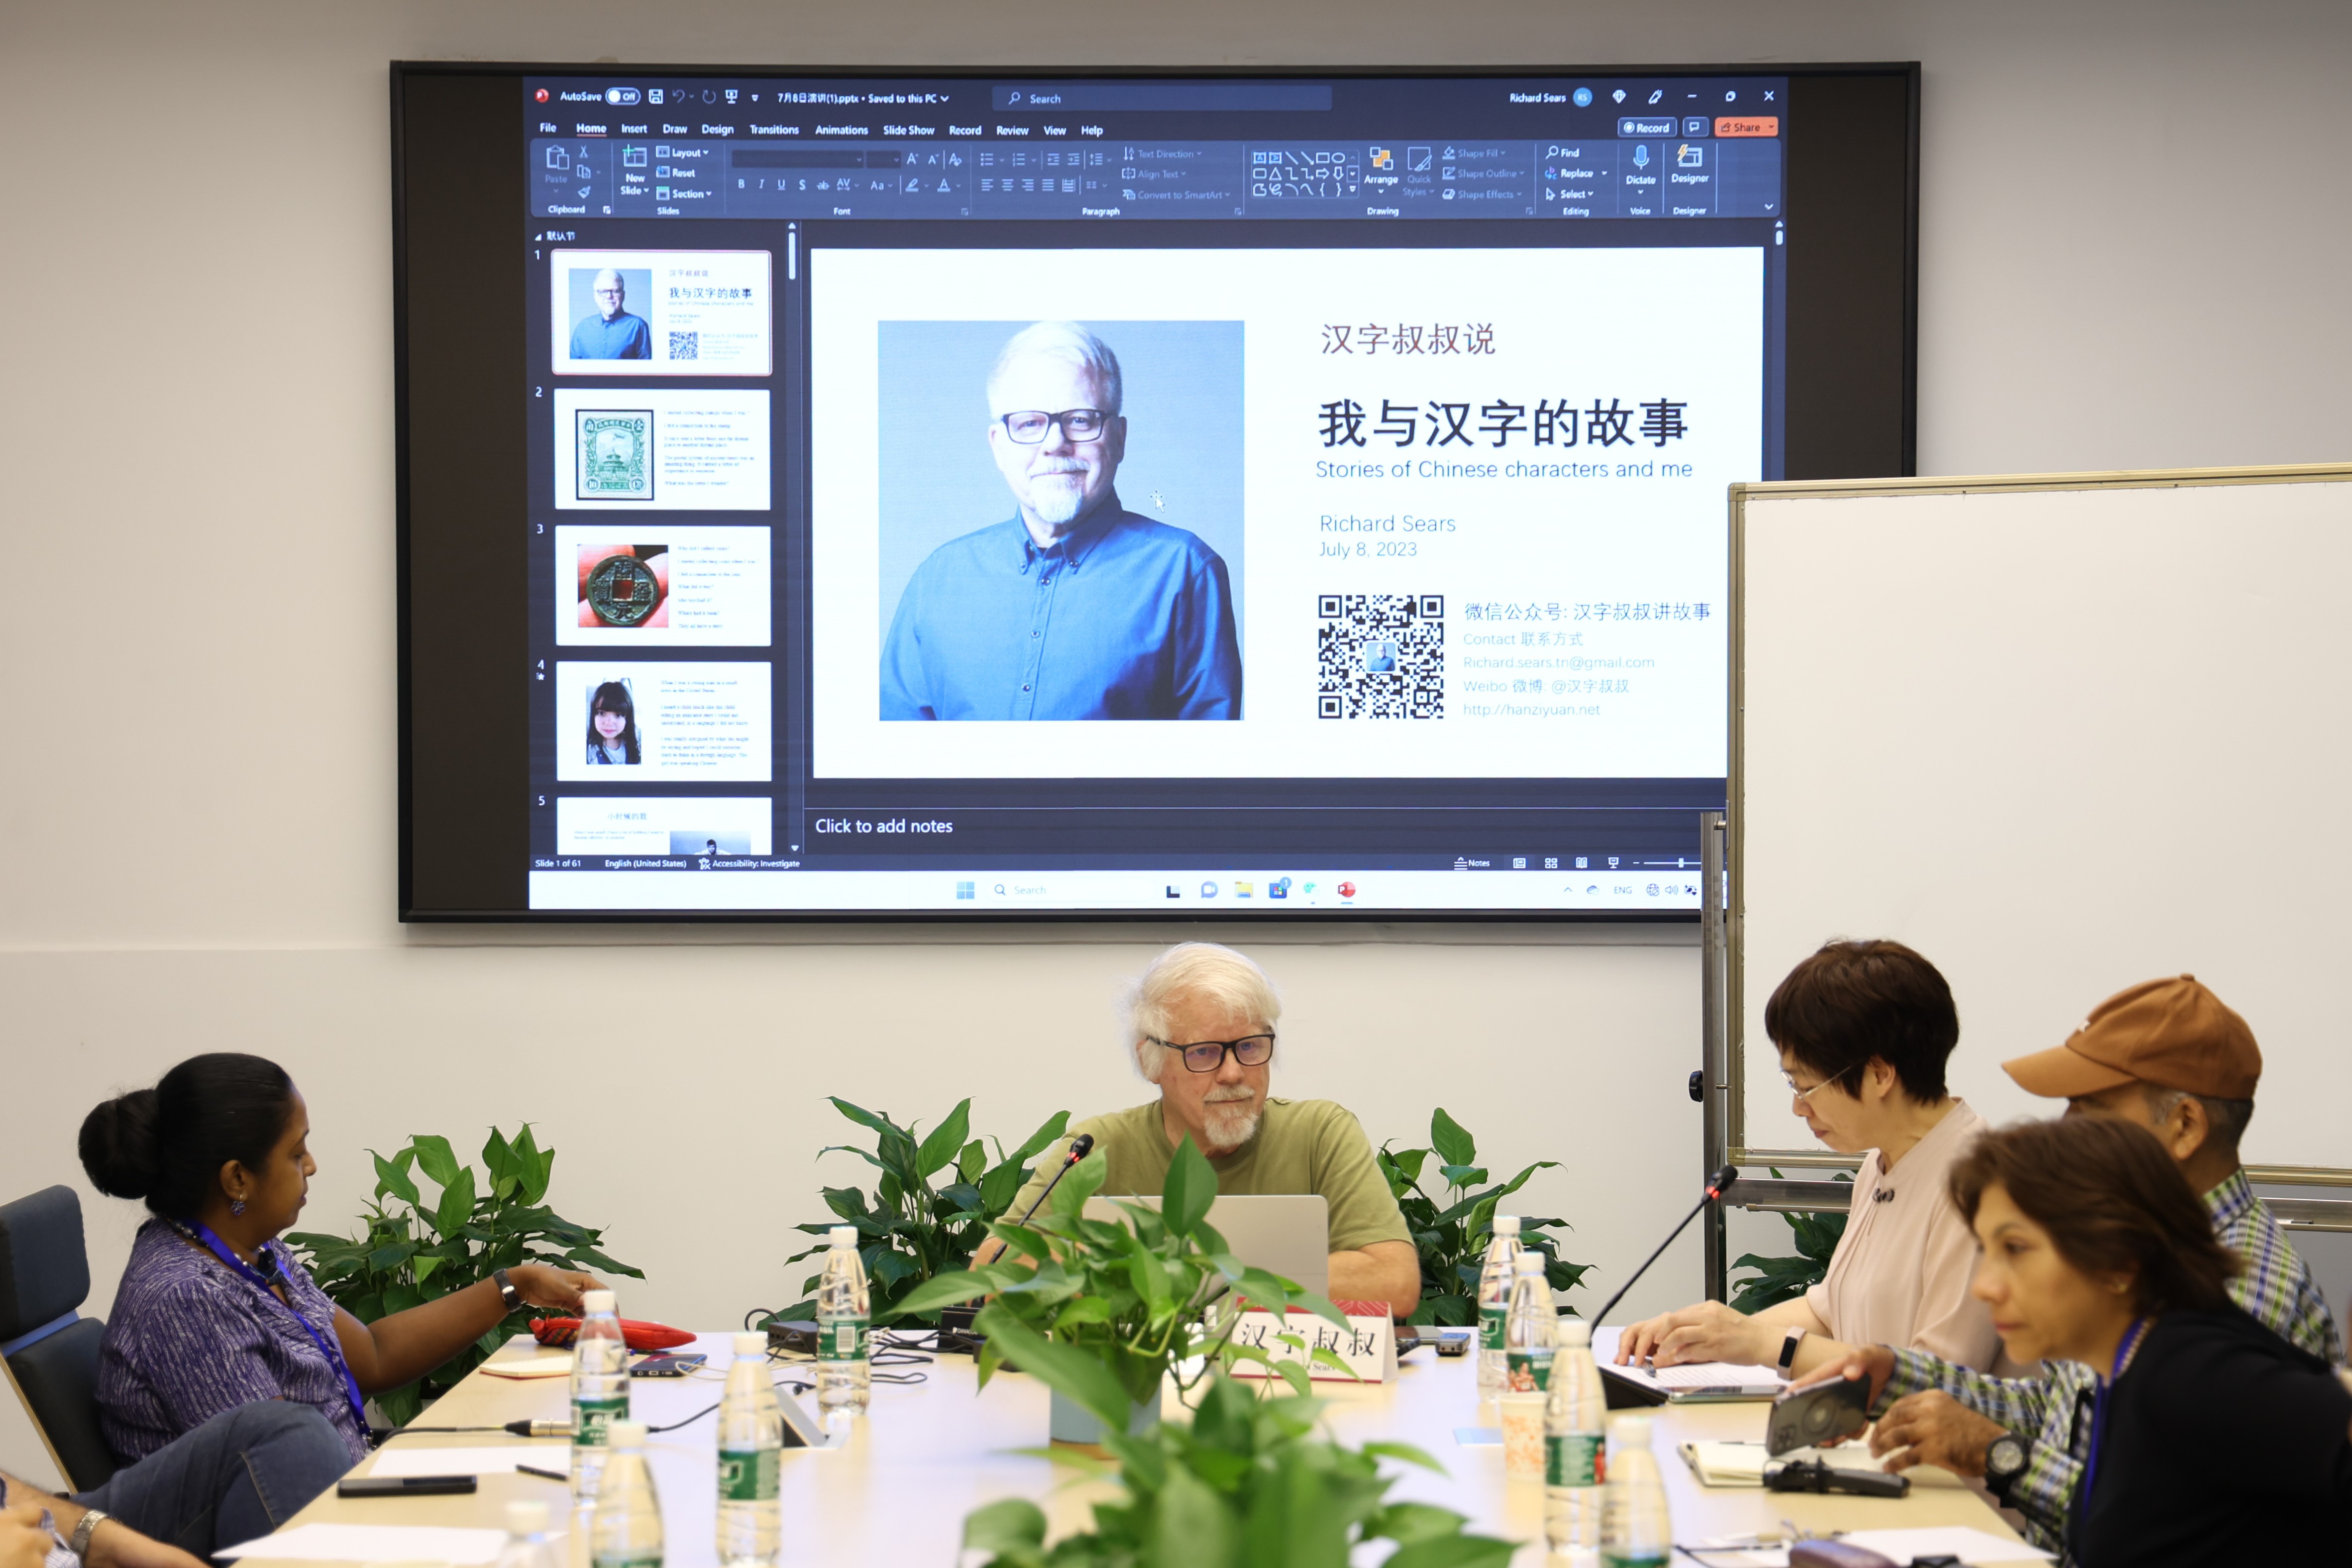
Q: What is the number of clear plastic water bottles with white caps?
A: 9